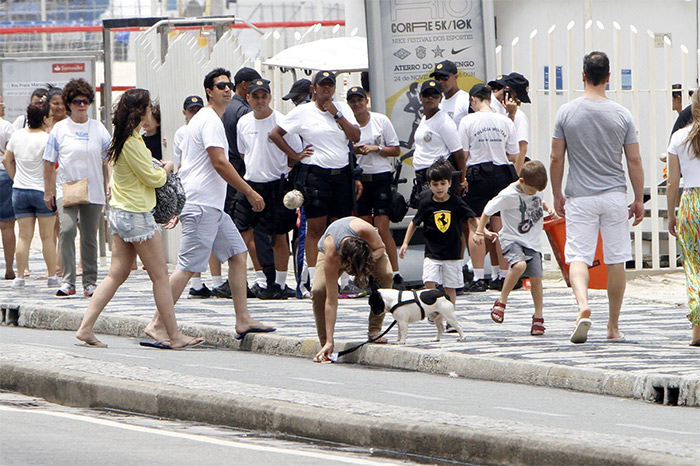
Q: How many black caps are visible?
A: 11